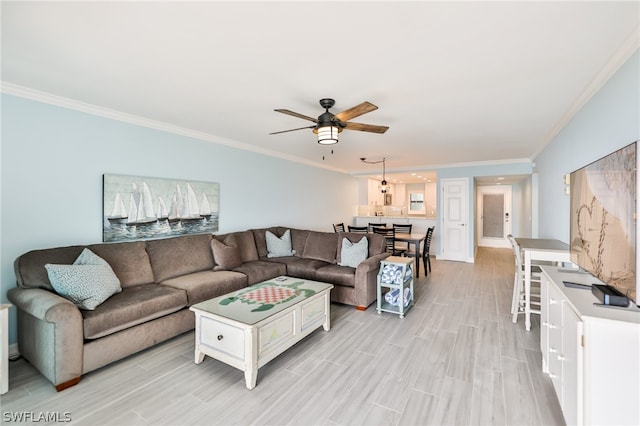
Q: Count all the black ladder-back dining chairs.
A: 6